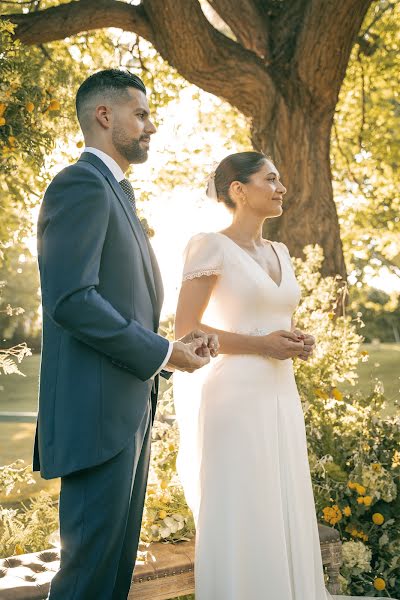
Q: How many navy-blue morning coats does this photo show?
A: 1